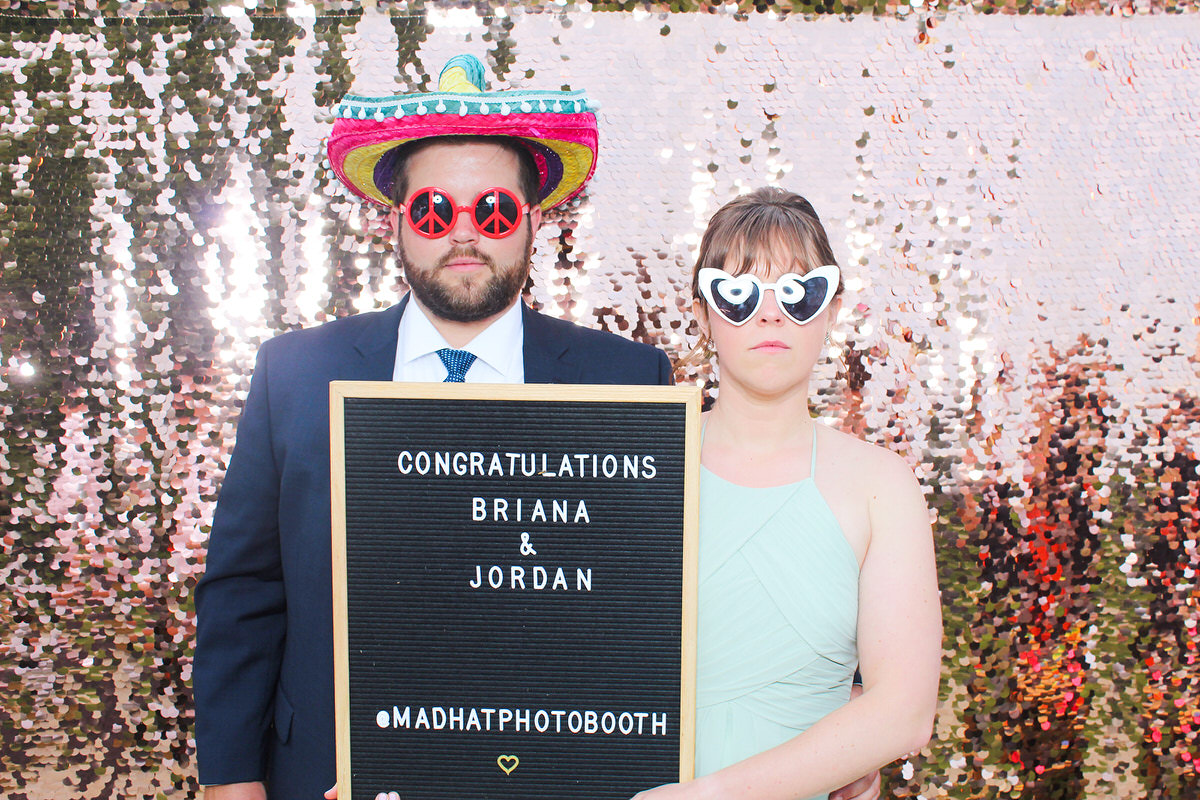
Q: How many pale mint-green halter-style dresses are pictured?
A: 1